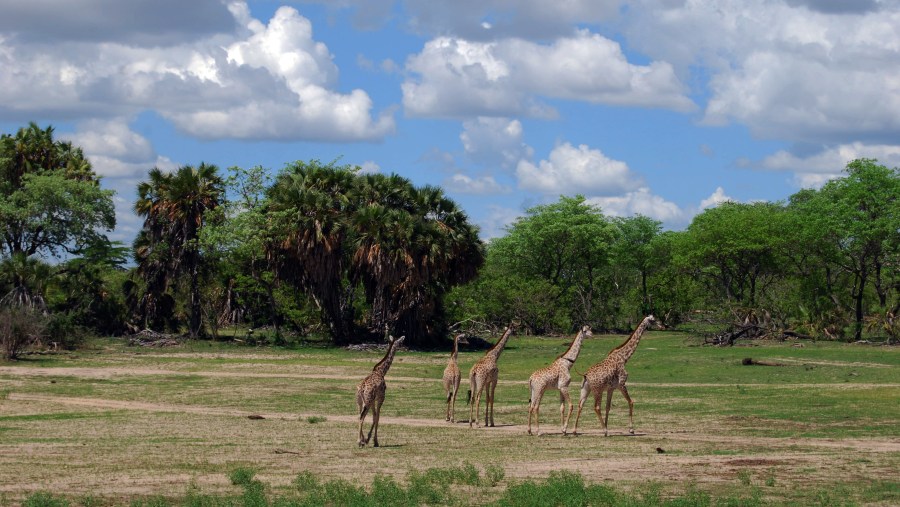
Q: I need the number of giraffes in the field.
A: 5